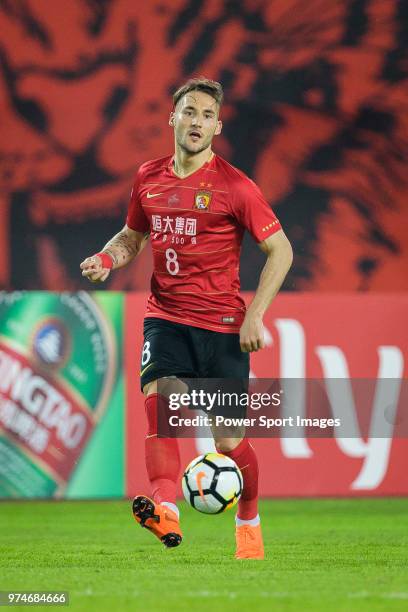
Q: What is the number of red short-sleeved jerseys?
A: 1